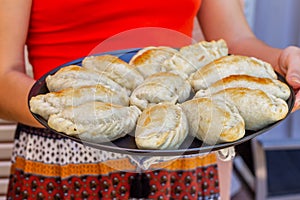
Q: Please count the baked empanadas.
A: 12